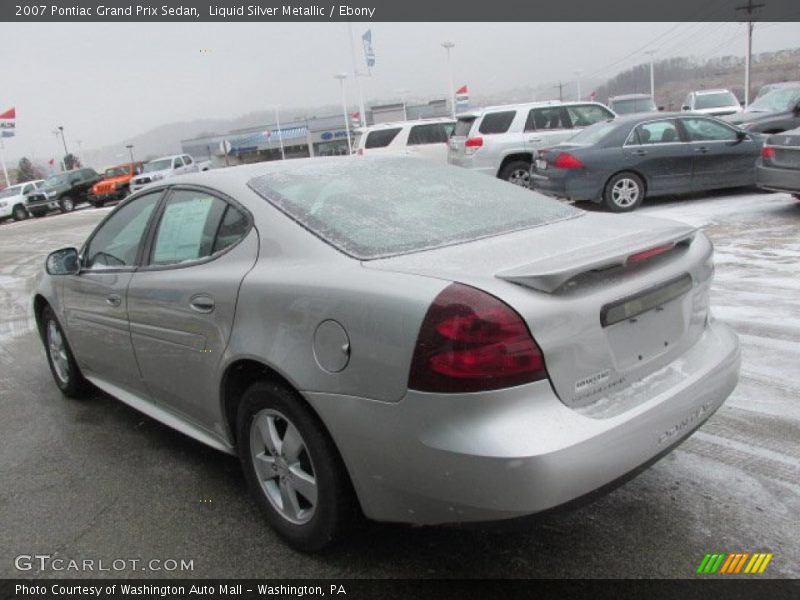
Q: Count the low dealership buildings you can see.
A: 1